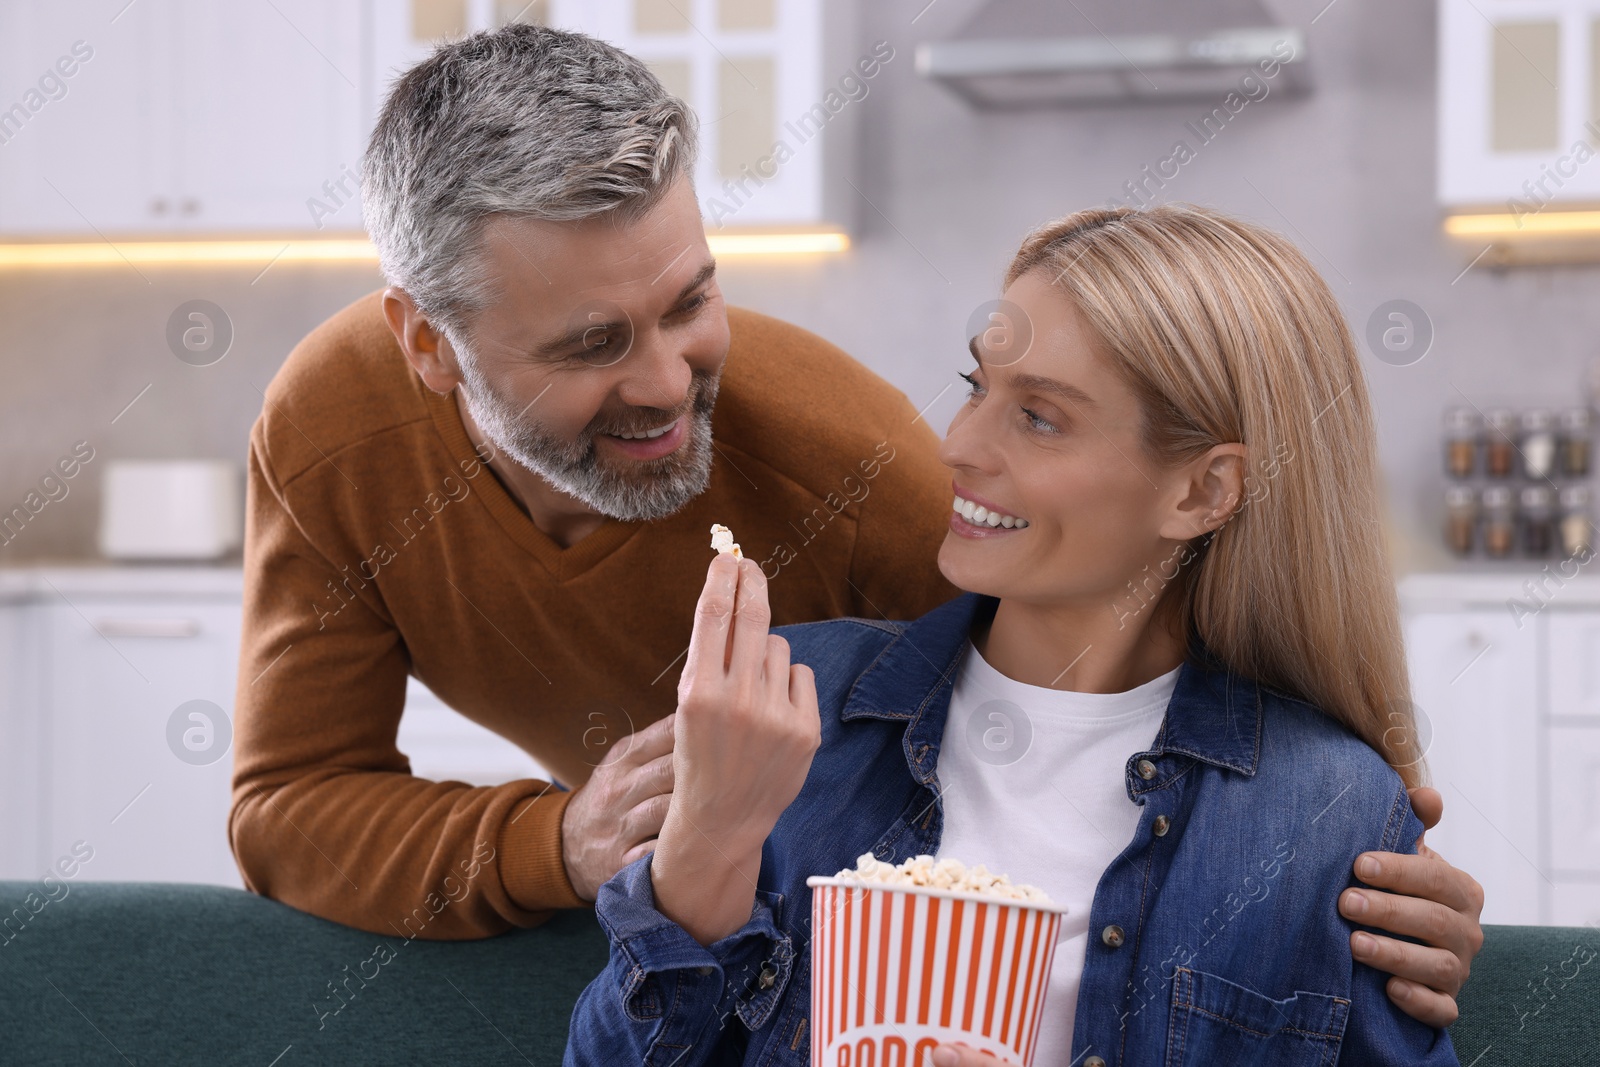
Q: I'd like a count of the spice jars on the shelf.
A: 8